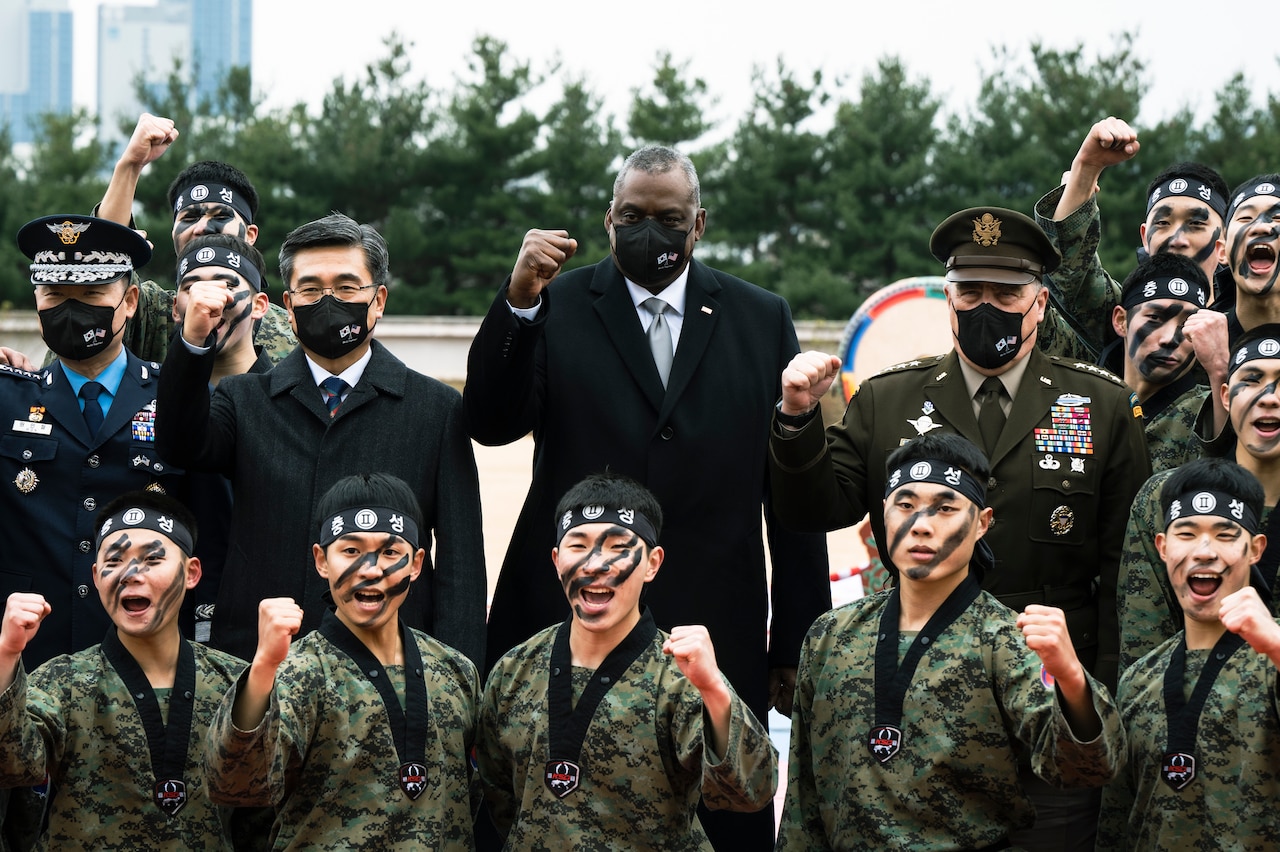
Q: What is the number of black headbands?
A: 11